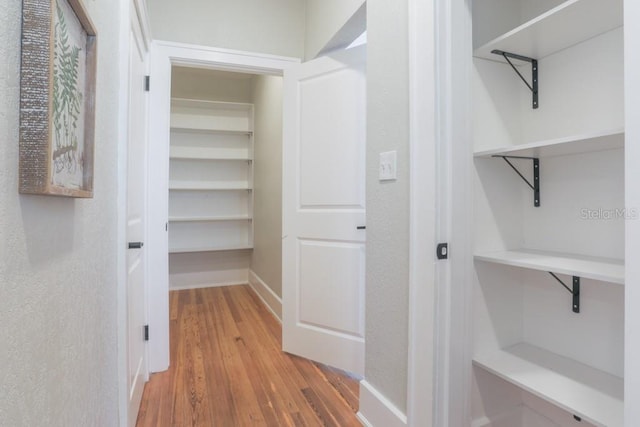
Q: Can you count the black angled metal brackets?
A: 3